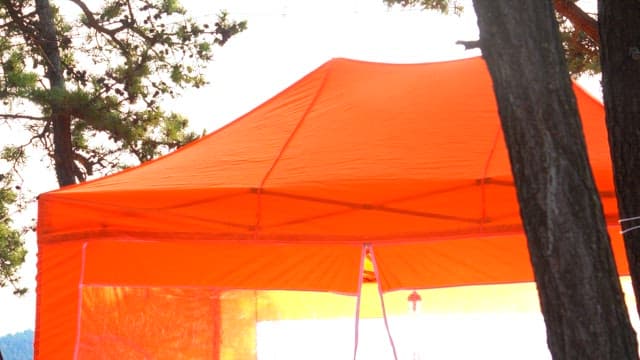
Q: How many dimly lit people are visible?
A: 0